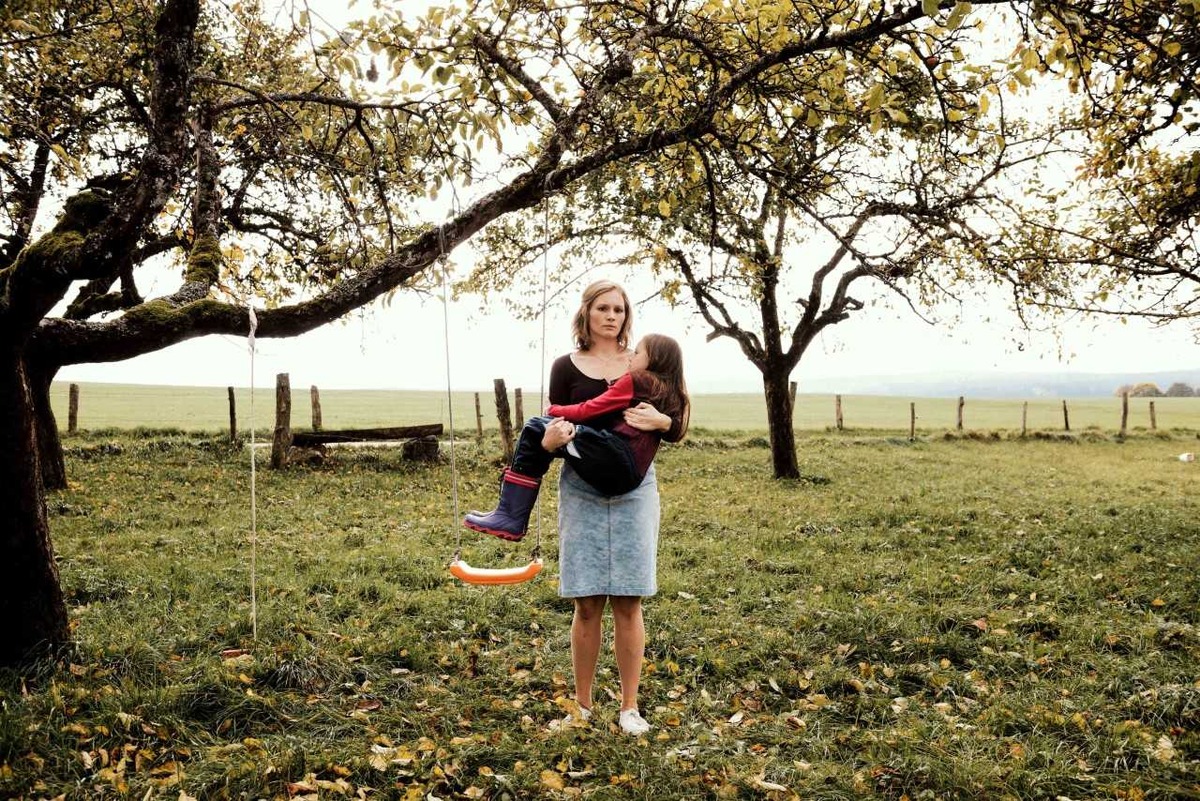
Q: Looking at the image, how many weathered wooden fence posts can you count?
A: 15